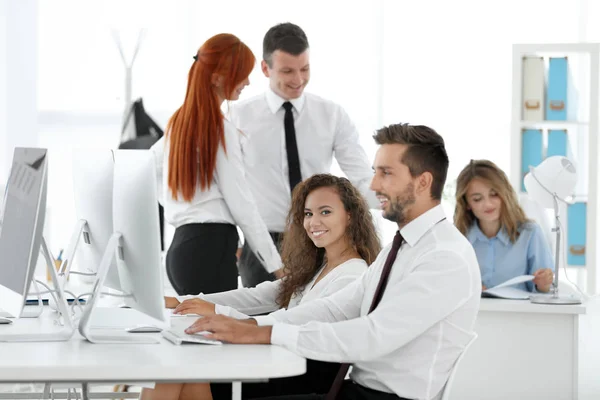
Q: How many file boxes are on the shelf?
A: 5